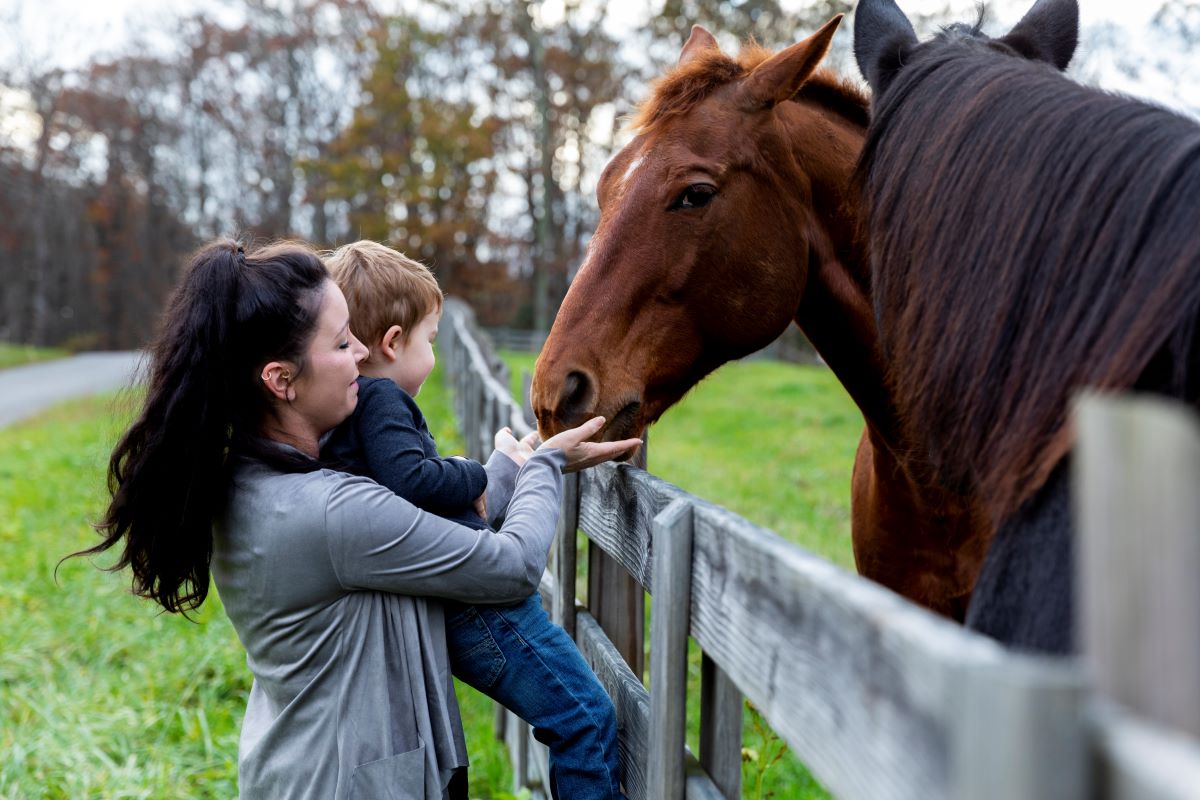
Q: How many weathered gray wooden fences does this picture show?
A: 1